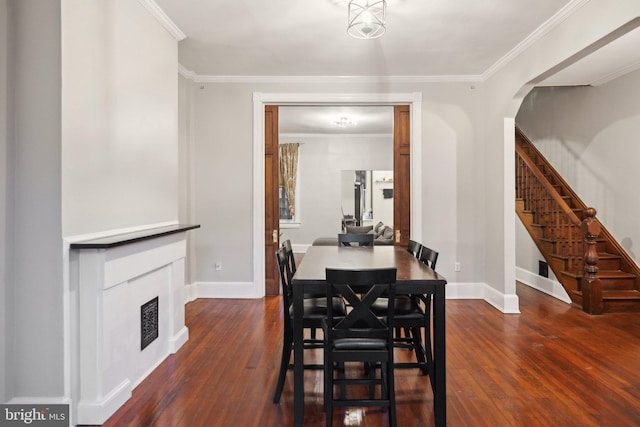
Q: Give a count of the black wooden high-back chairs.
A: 6